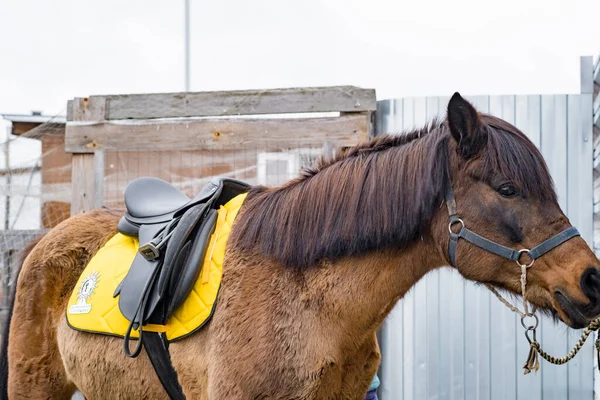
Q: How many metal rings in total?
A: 3